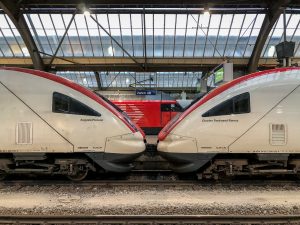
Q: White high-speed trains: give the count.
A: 2